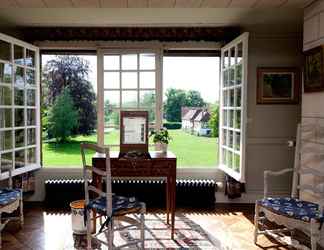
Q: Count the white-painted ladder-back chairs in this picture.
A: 3